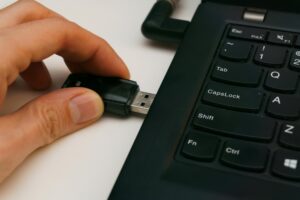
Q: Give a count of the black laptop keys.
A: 14